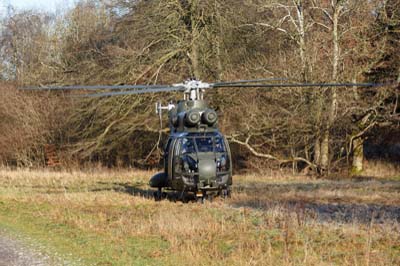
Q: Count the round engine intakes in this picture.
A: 2